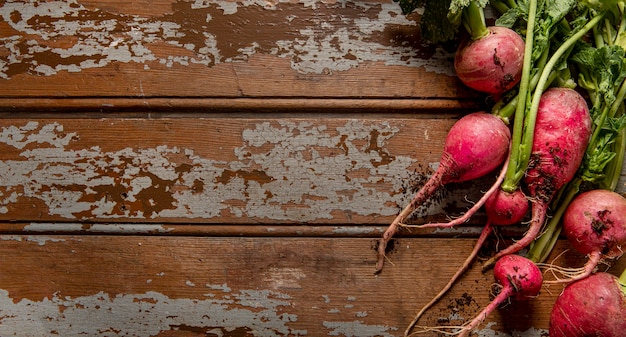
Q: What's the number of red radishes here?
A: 7